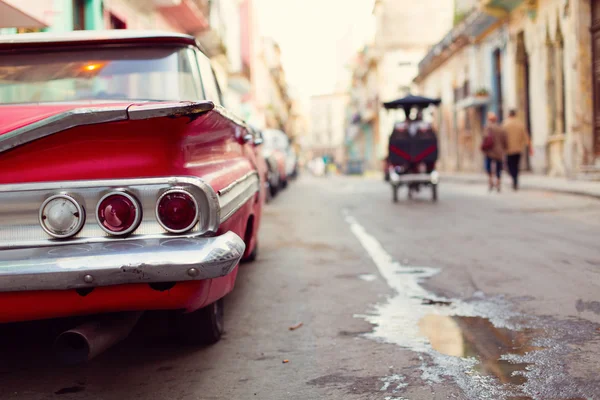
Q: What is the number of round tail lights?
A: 3